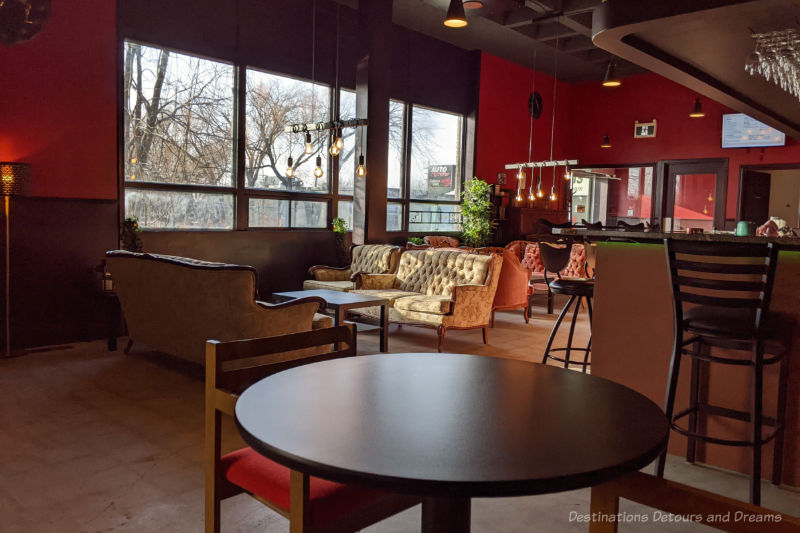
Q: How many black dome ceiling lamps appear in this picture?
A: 4